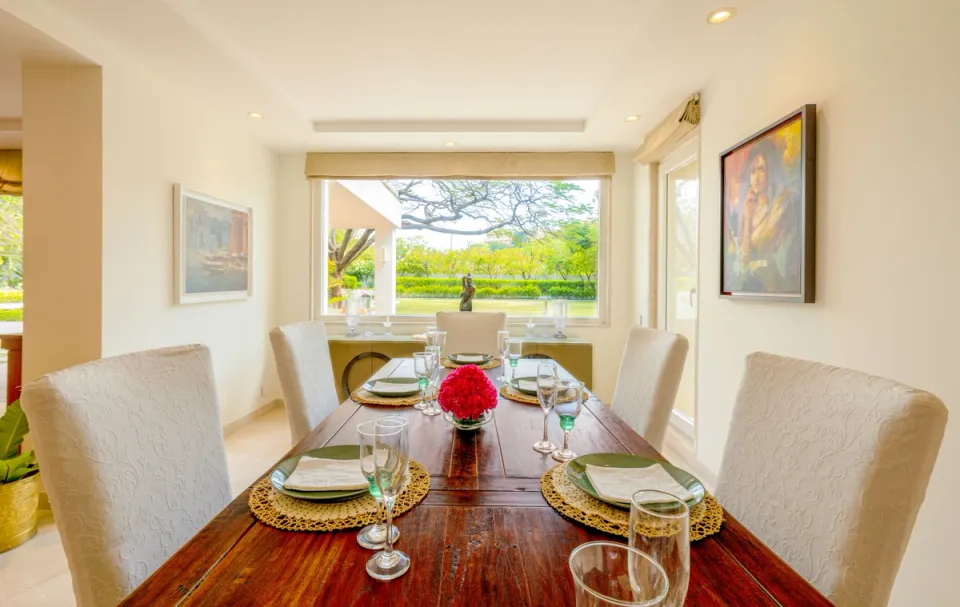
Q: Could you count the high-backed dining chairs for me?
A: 5